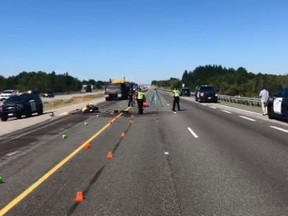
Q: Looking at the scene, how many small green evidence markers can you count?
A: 3